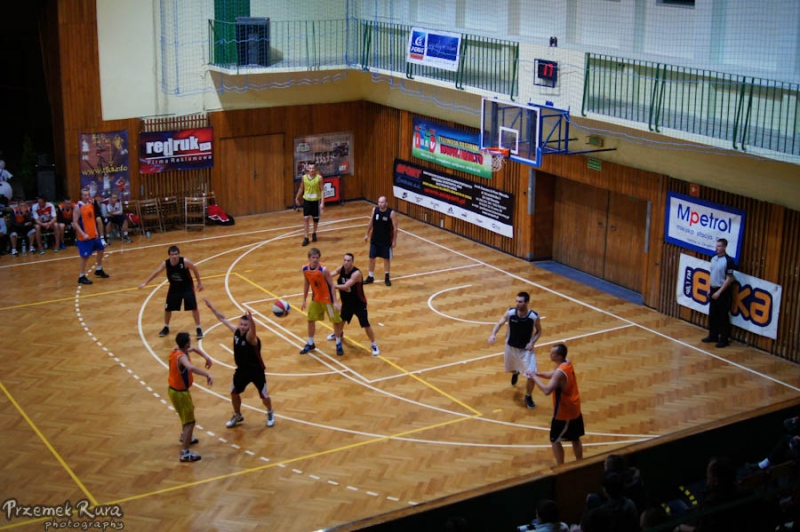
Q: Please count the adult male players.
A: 10